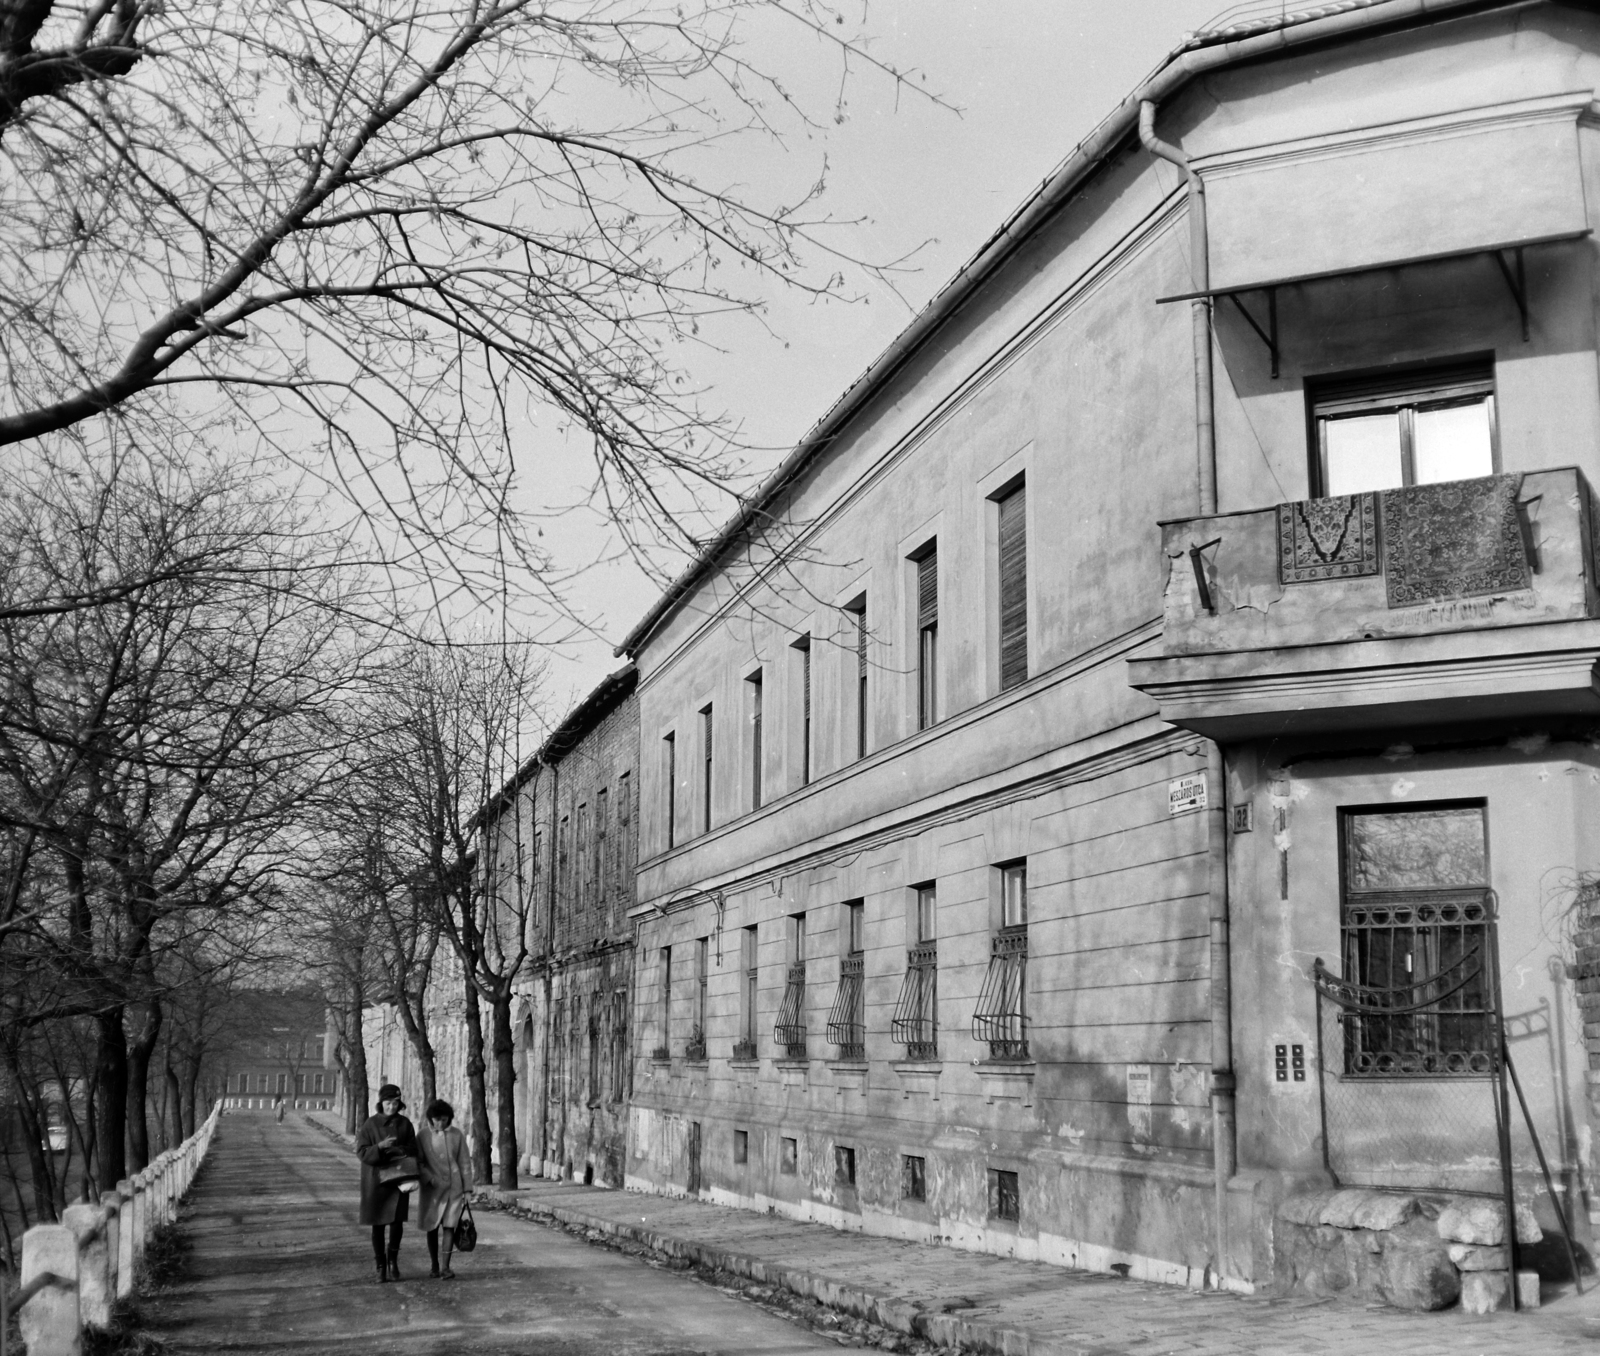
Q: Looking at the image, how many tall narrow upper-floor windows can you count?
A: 7